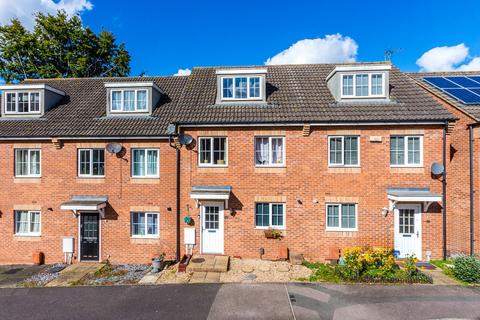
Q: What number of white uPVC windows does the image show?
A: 15